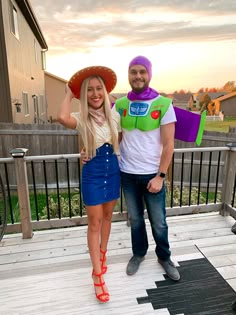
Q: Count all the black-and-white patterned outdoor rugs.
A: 1